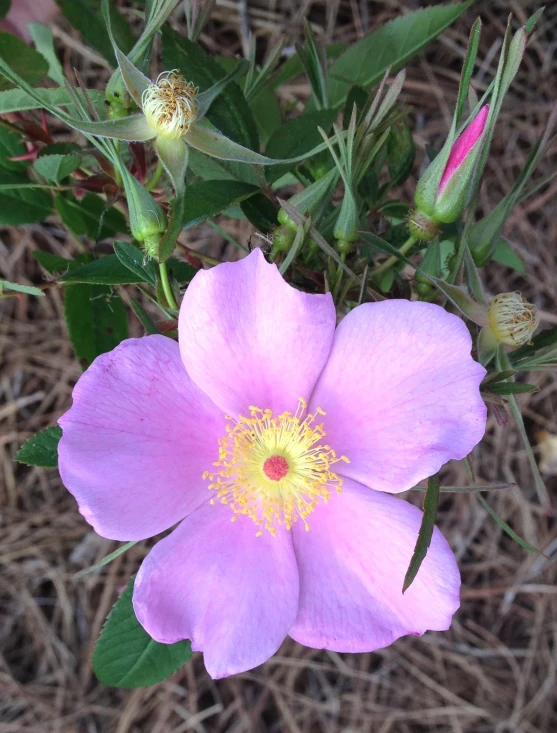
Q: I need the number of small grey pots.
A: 0